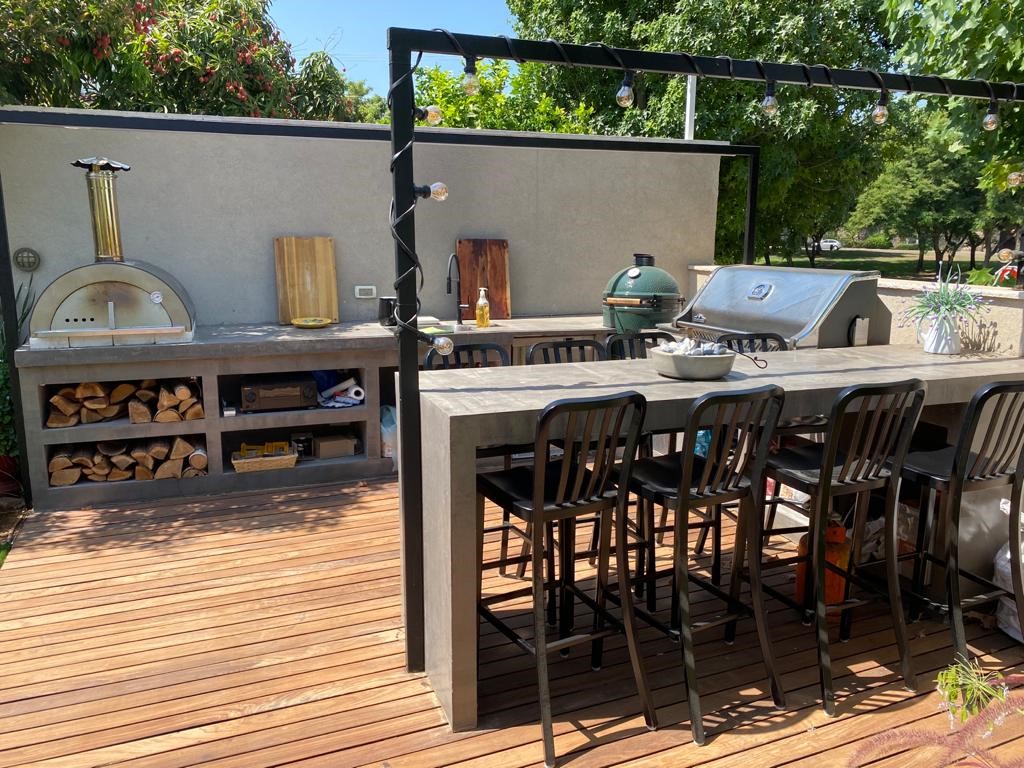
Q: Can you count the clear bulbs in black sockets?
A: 10